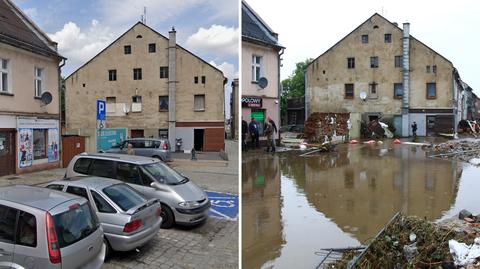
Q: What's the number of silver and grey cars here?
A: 4